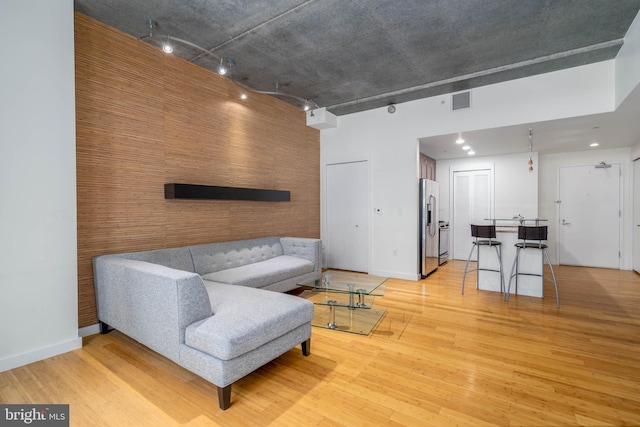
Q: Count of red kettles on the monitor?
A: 0